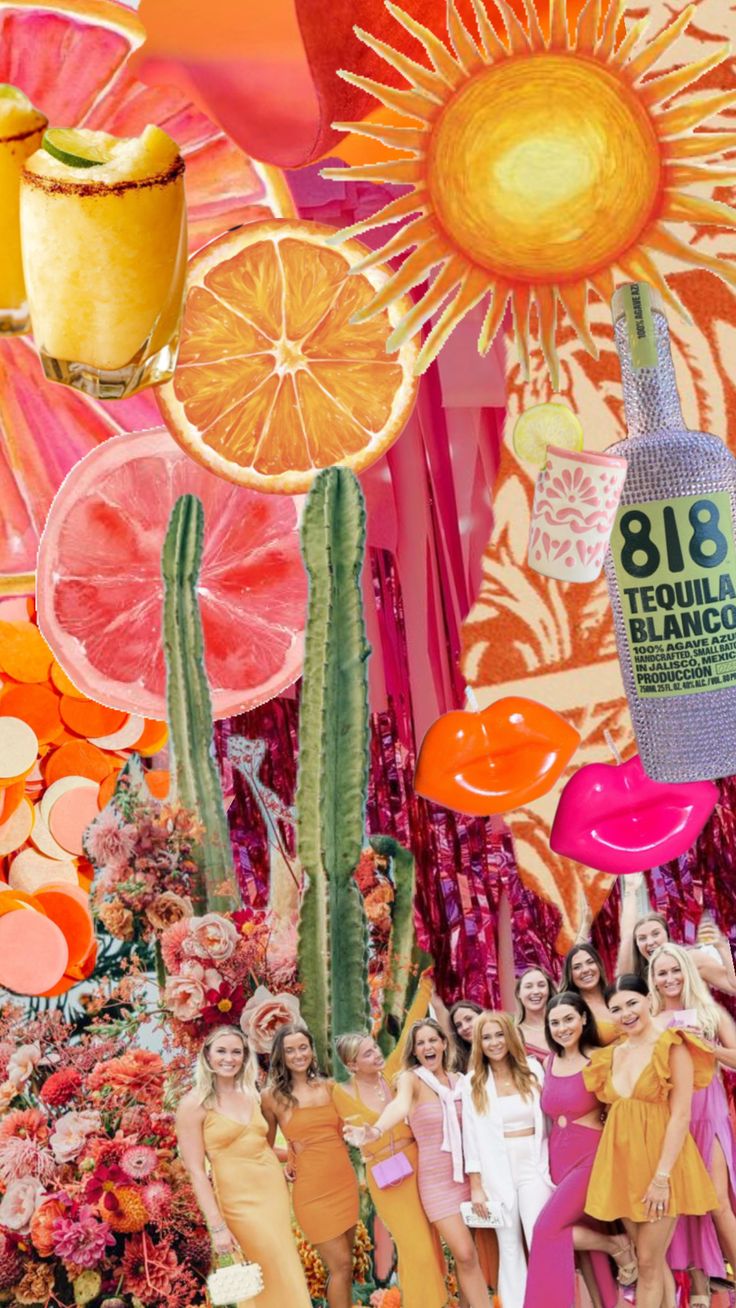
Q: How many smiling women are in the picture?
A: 12